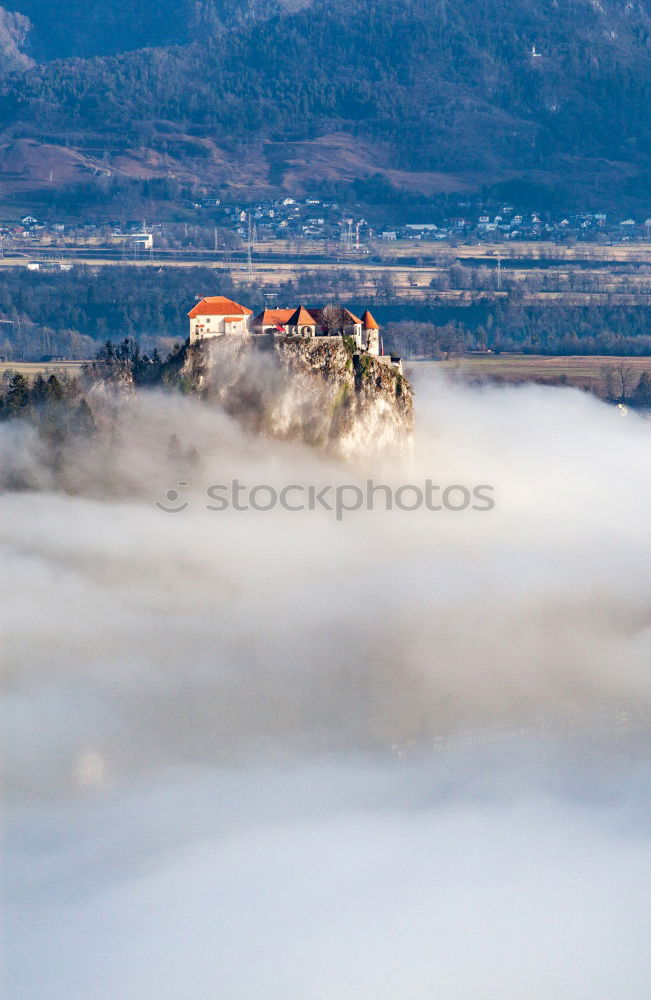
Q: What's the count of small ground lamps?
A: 0